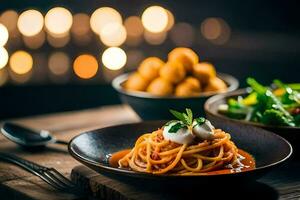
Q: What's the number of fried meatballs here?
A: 8